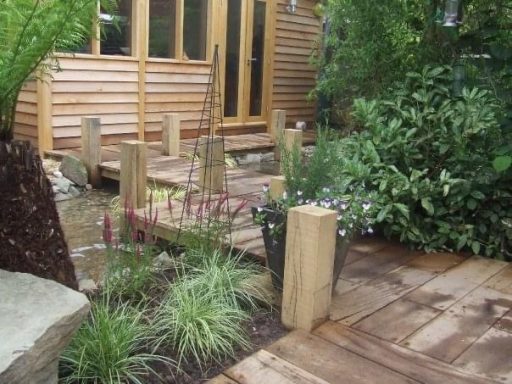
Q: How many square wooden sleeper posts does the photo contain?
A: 8